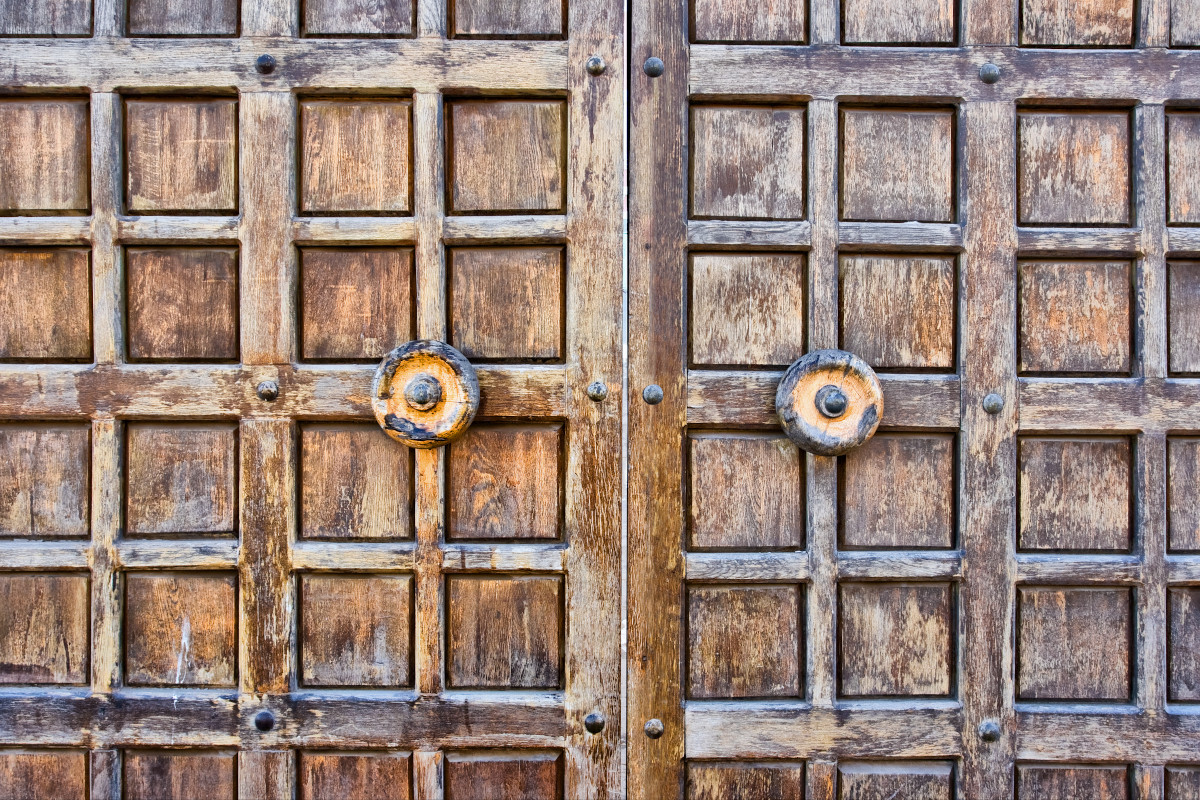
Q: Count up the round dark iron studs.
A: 12